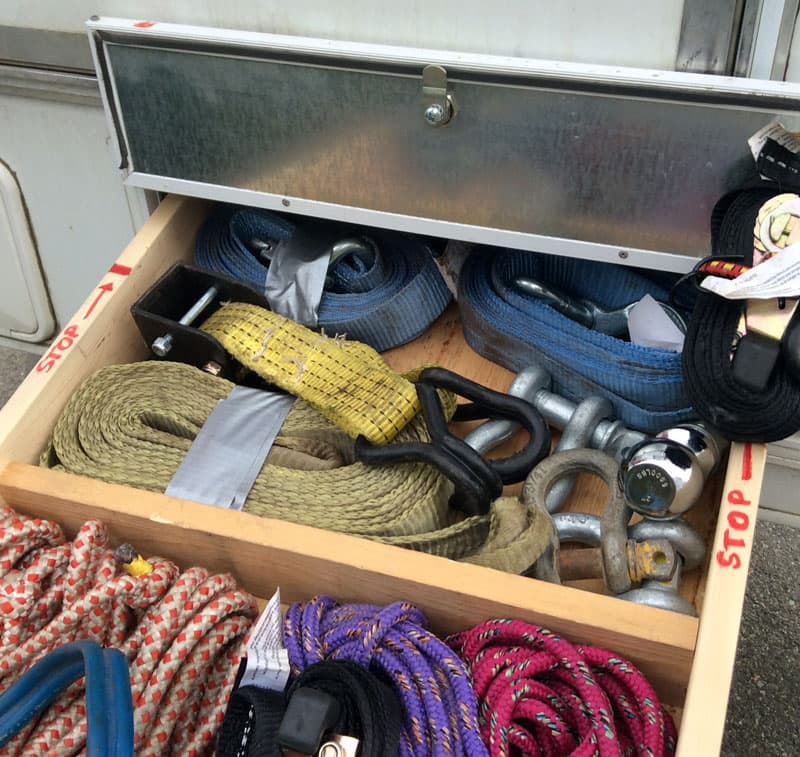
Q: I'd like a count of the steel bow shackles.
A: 3